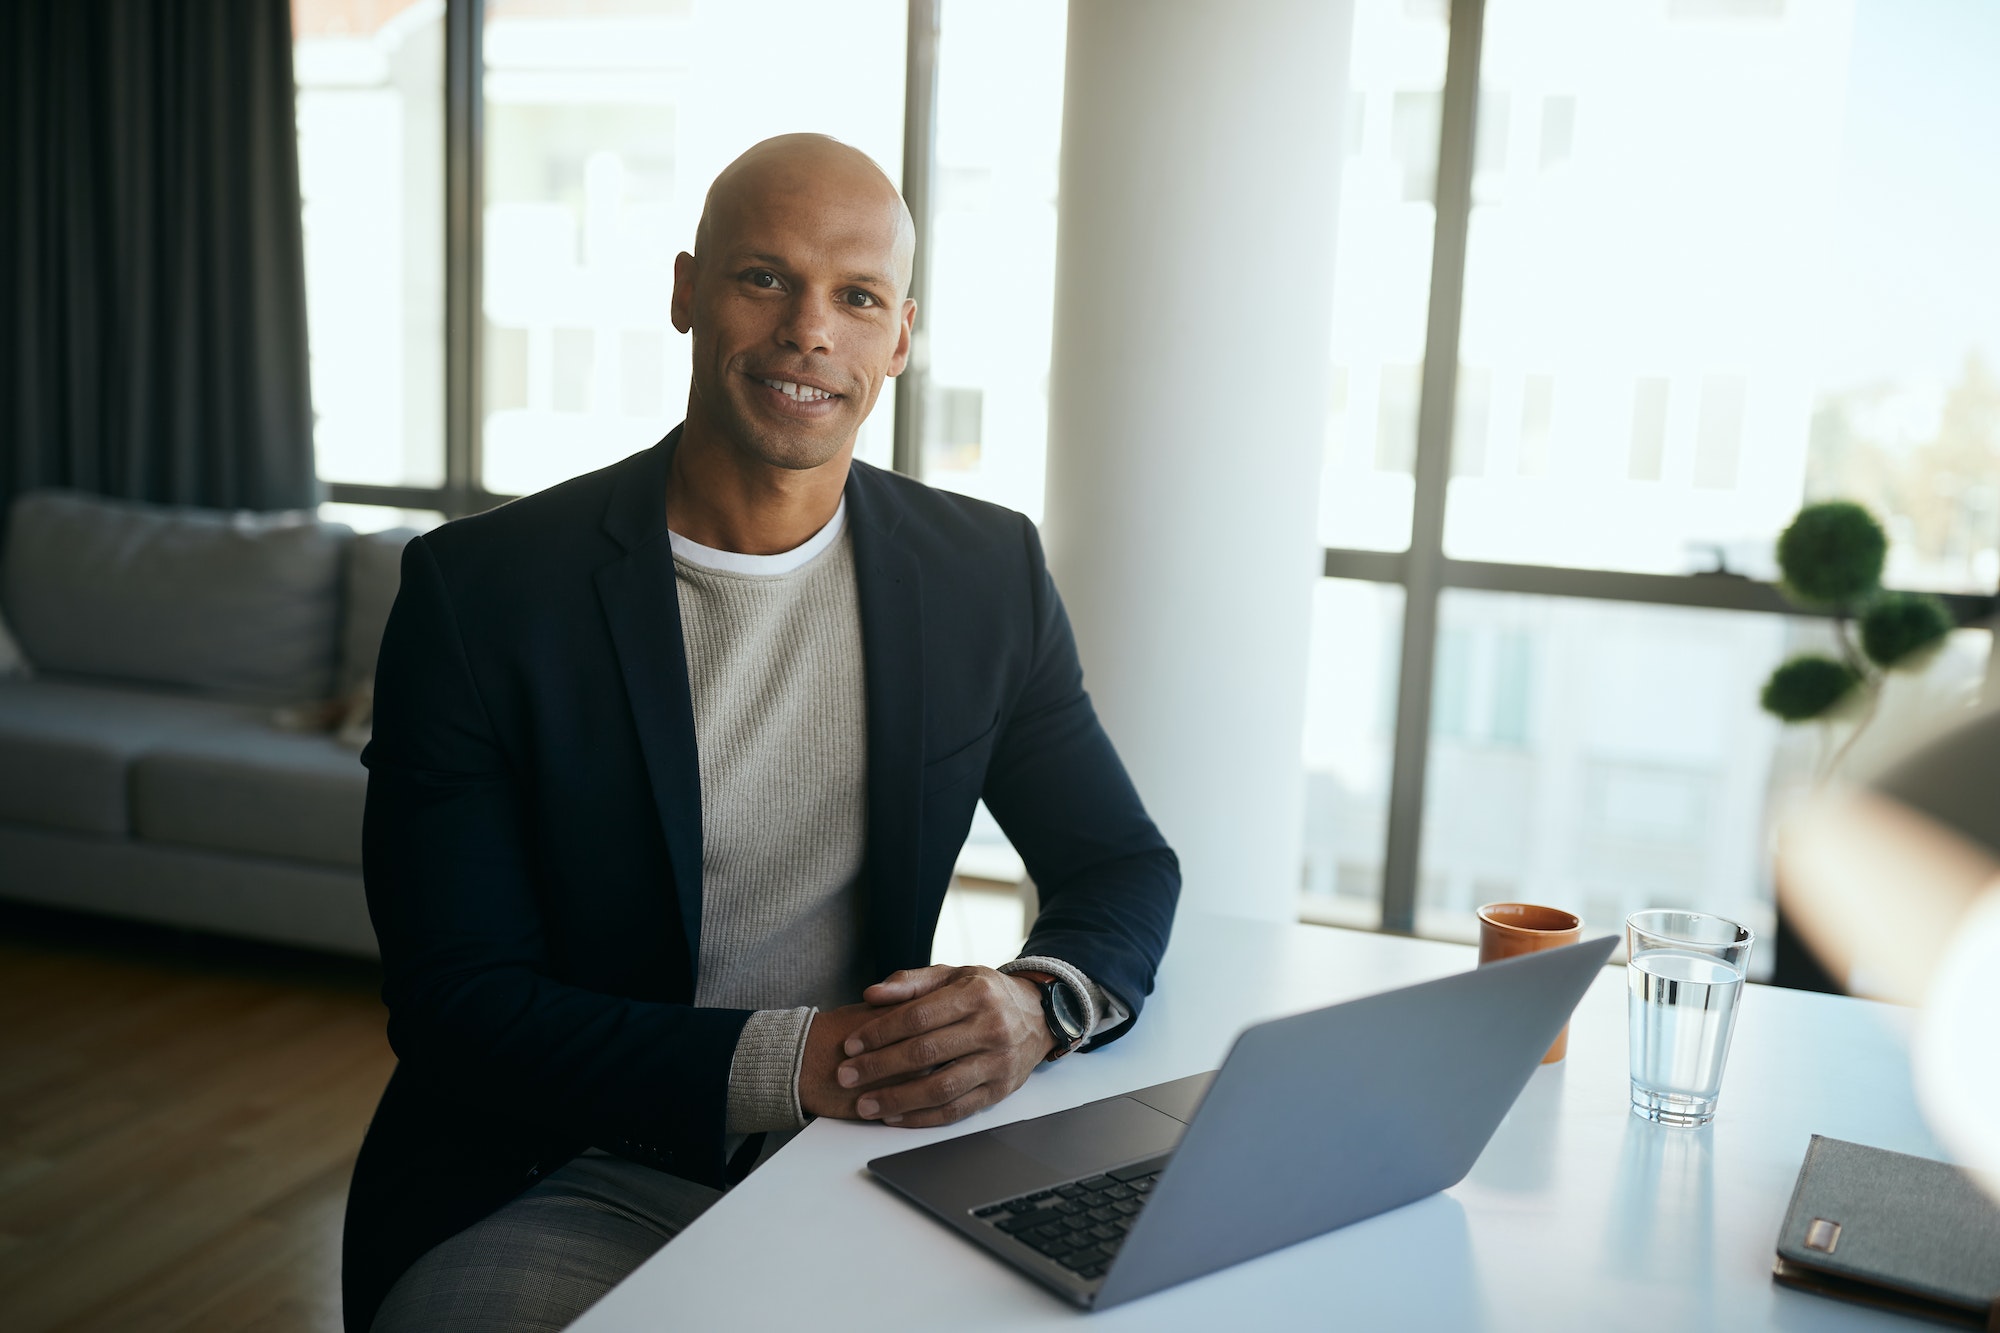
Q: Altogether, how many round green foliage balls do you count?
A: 3